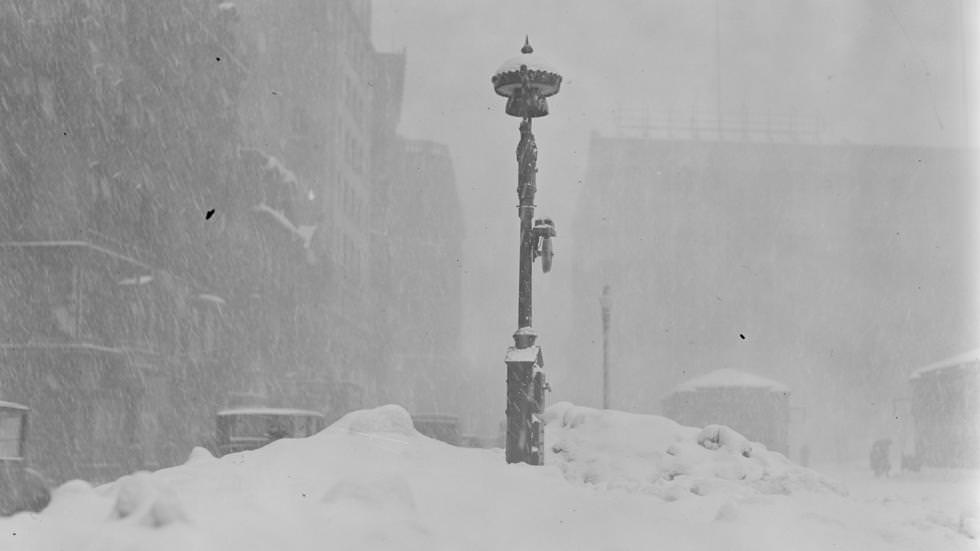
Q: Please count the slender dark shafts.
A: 2